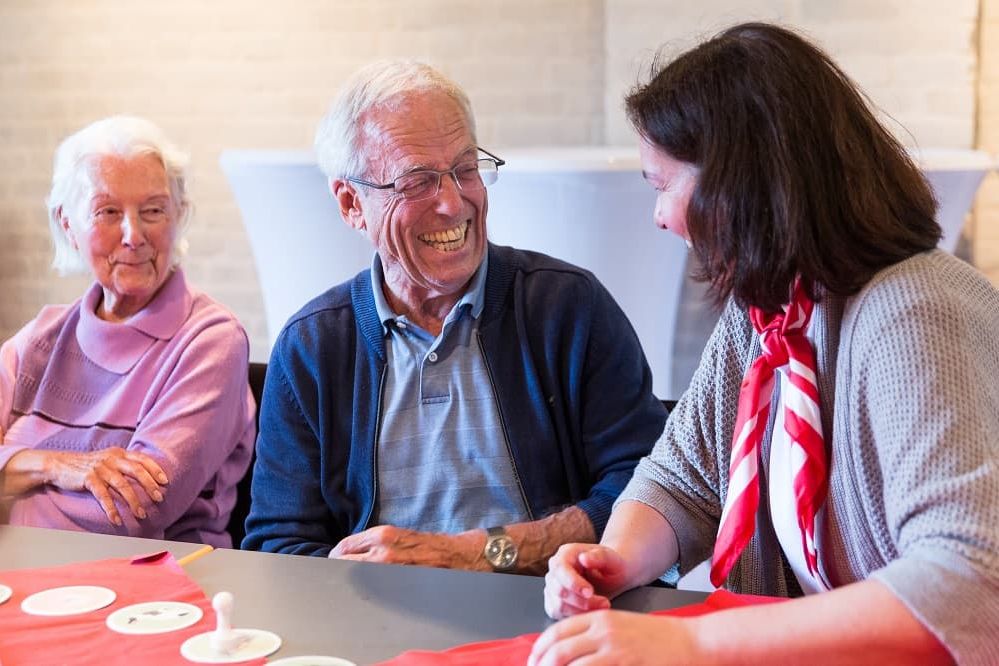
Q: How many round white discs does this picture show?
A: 5